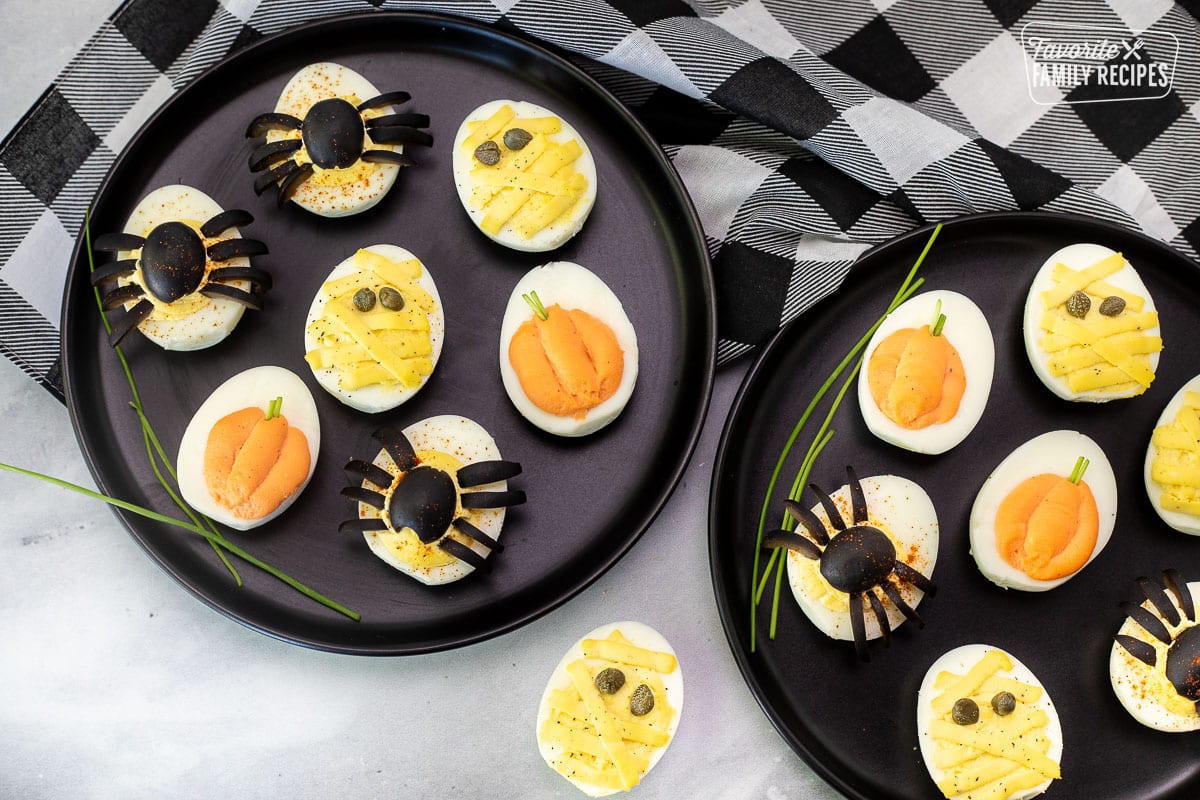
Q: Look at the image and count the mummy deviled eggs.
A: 6